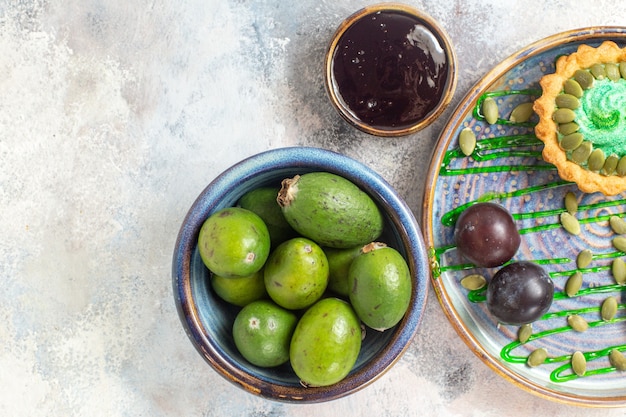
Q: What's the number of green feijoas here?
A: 9